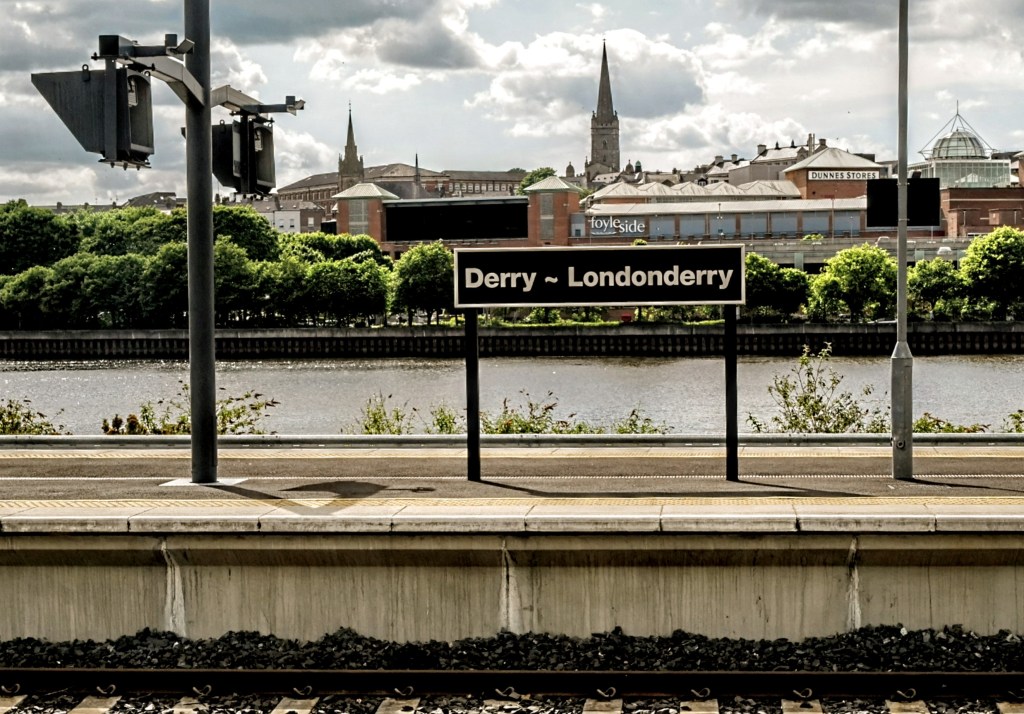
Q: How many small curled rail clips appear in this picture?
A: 11